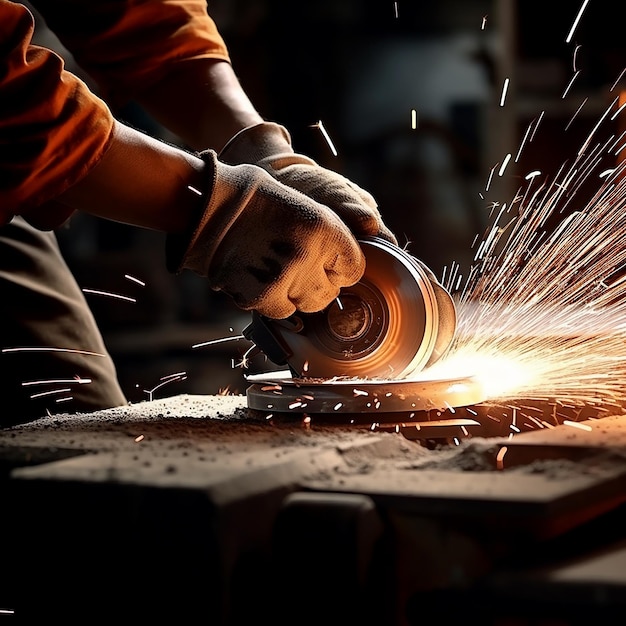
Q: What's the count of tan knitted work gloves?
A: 2